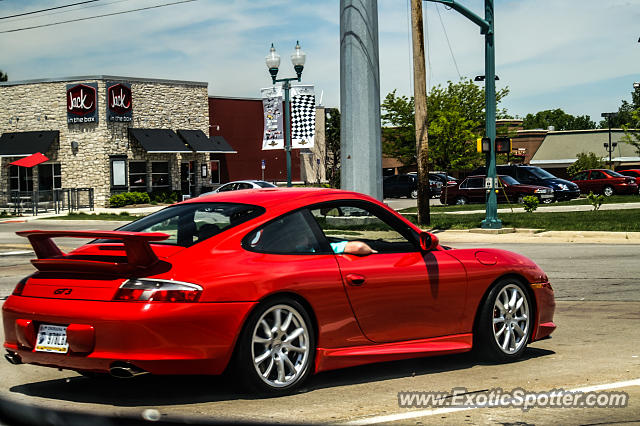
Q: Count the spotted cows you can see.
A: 0